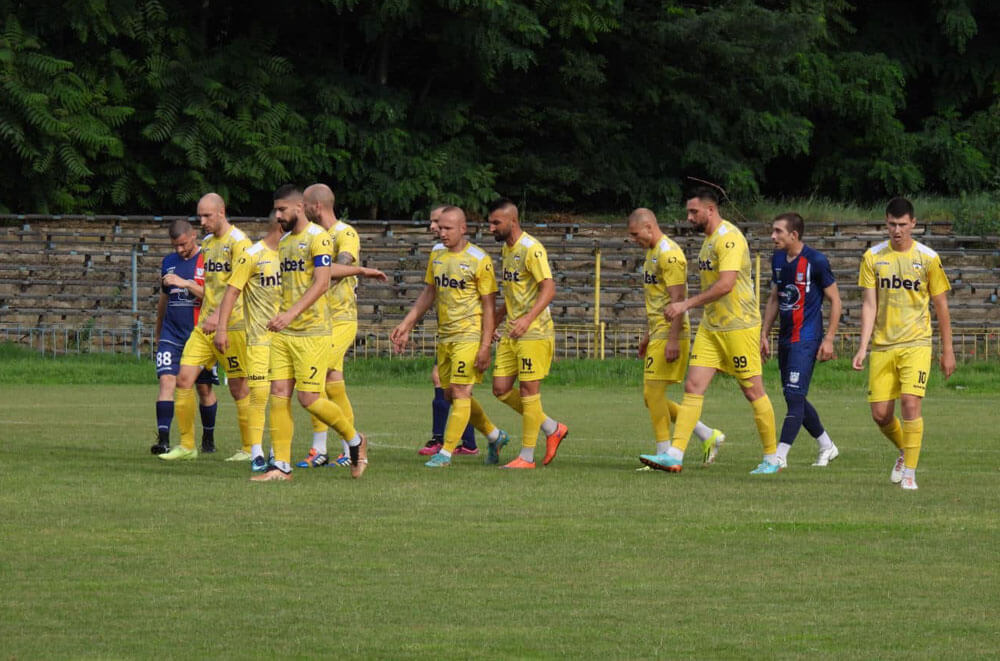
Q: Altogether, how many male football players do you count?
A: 12